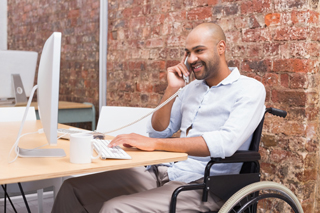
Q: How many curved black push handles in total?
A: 1